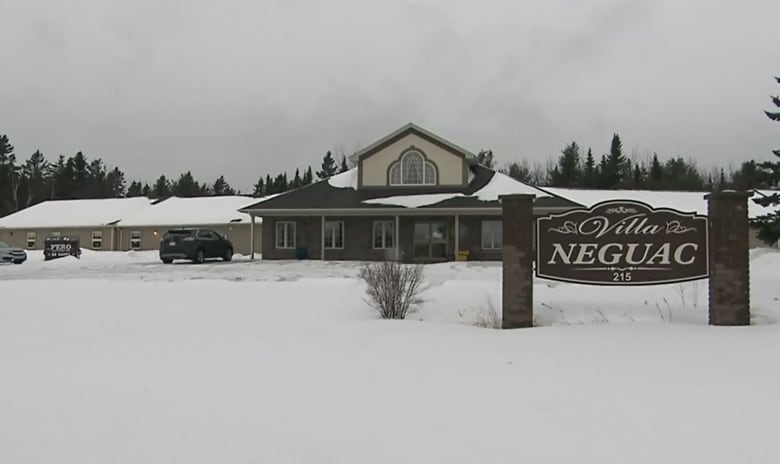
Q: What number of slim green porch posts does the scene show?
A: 4